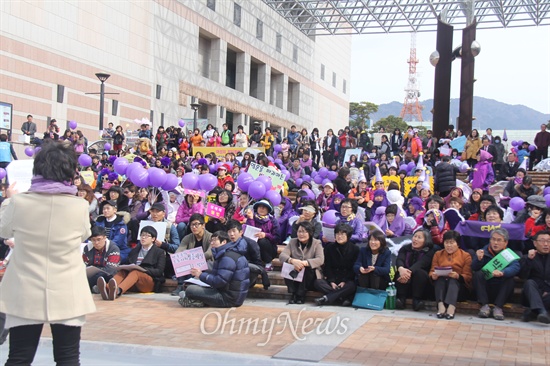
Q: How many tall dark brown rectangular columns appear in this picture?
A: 2